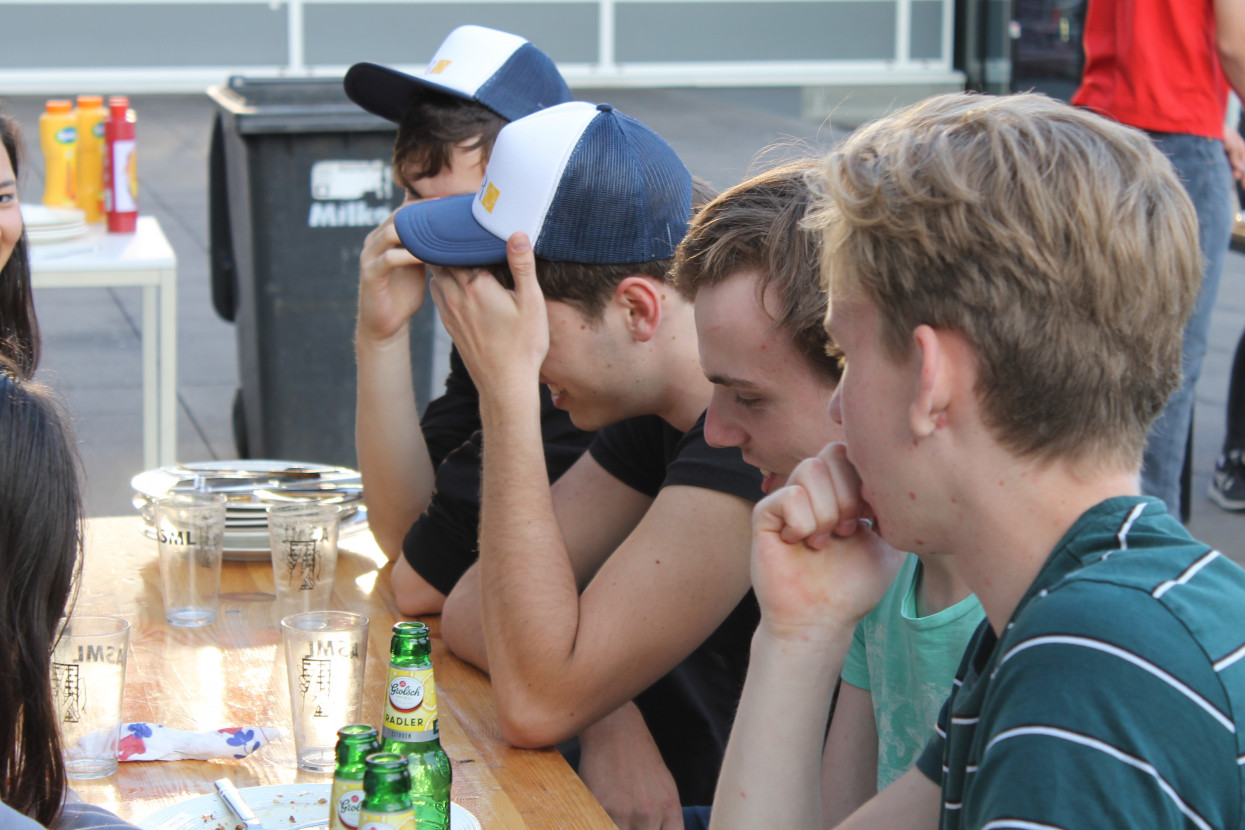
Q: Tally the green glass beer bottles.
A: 3